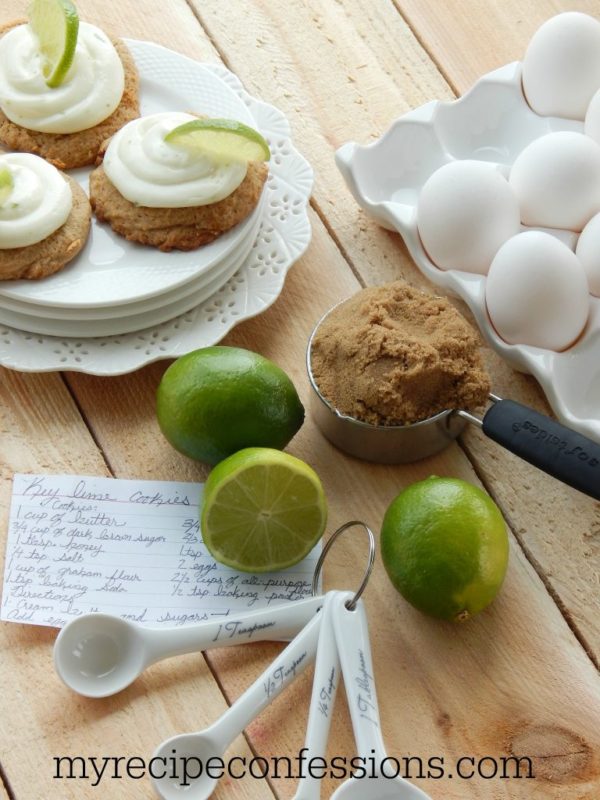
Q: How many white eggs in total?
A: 6